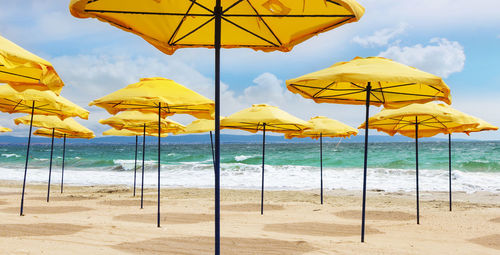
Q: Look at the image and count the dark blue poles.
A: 13